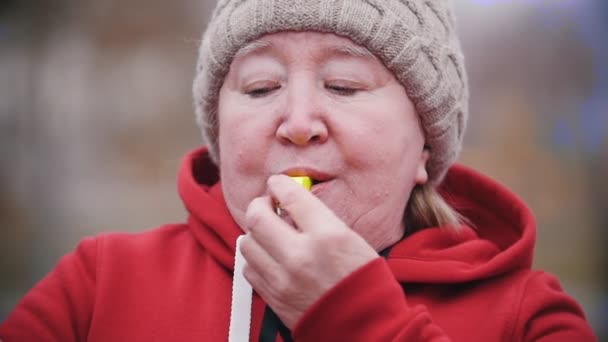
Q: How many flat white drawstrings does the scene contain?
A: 1